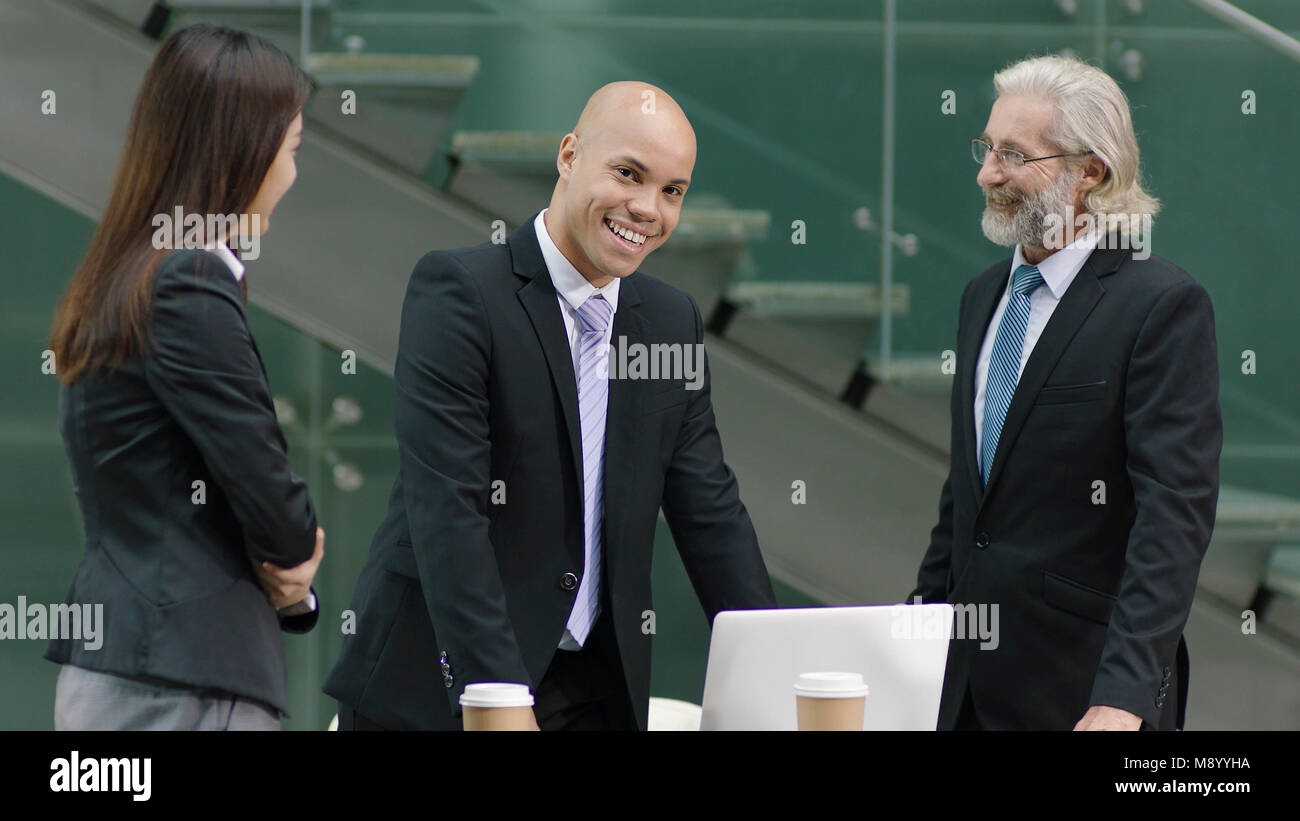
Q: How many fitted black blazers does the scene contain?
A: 3